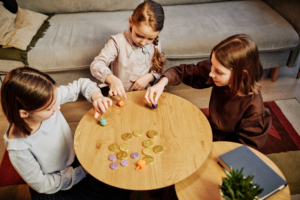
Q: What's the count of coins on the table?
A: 14